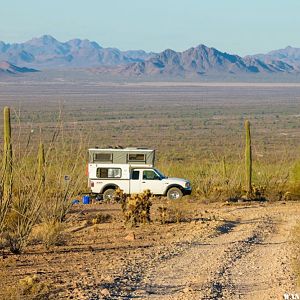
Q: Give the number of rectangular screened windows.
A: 2